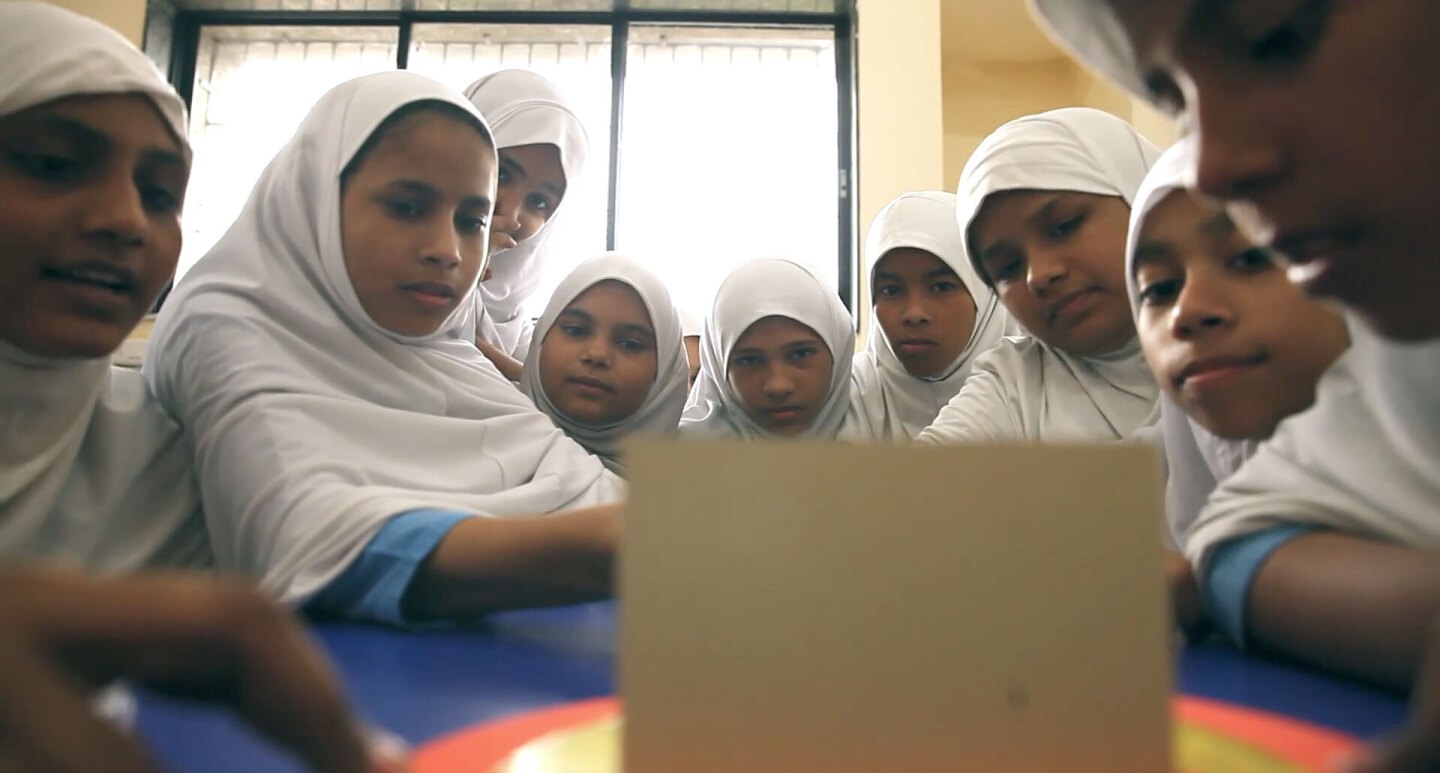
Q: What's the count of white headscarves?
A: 9